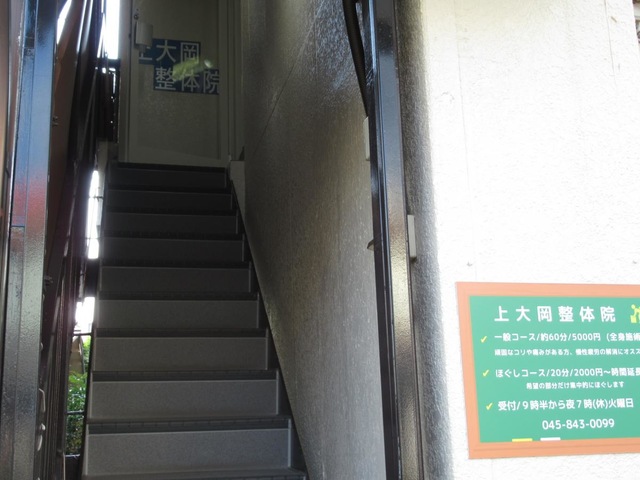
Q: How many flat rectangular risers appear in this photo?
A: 9